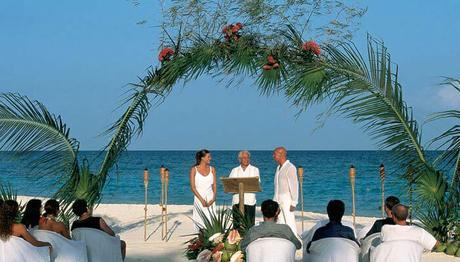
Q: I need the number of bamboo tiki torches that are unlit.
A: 6